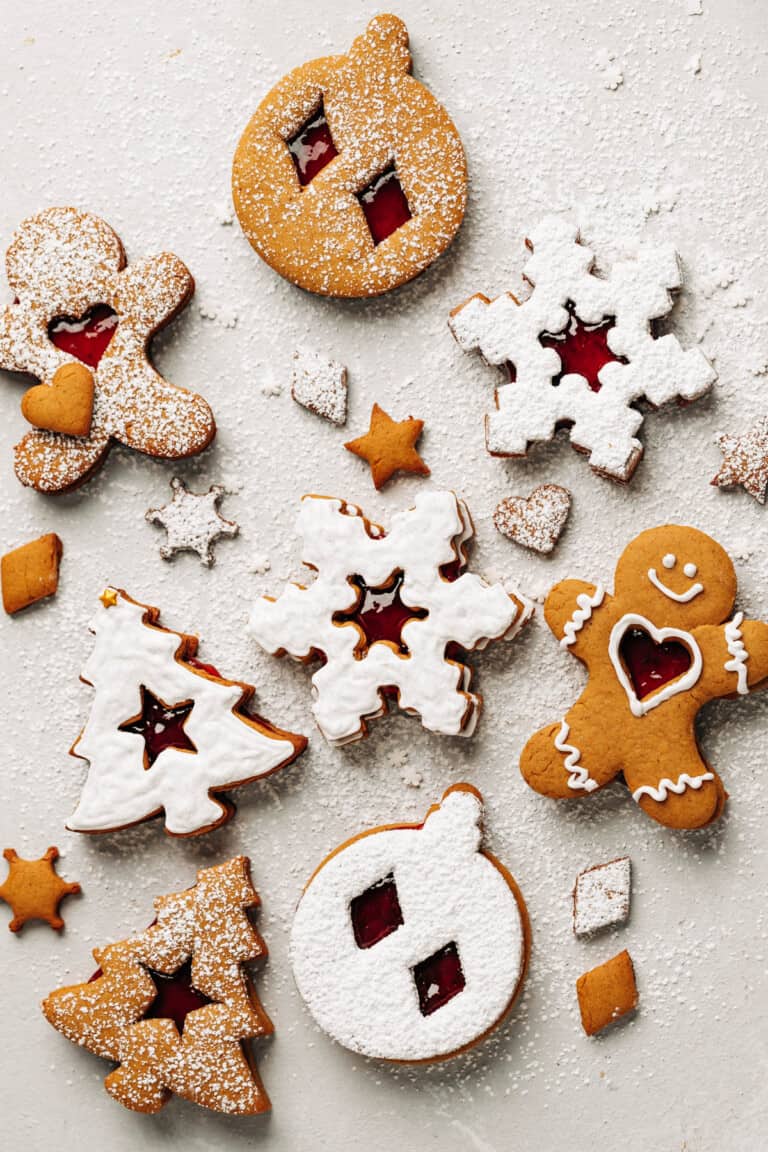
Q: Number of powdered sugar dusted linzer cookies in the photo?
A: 5